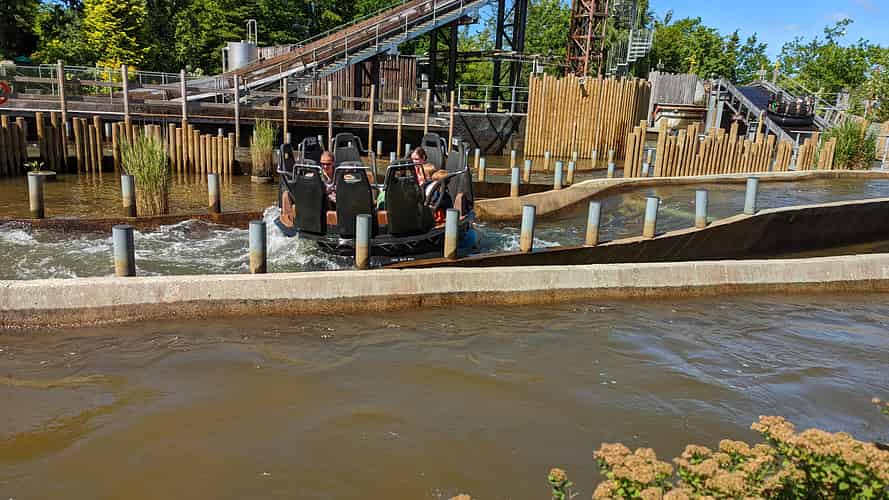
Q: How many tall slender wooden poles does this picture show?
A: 10